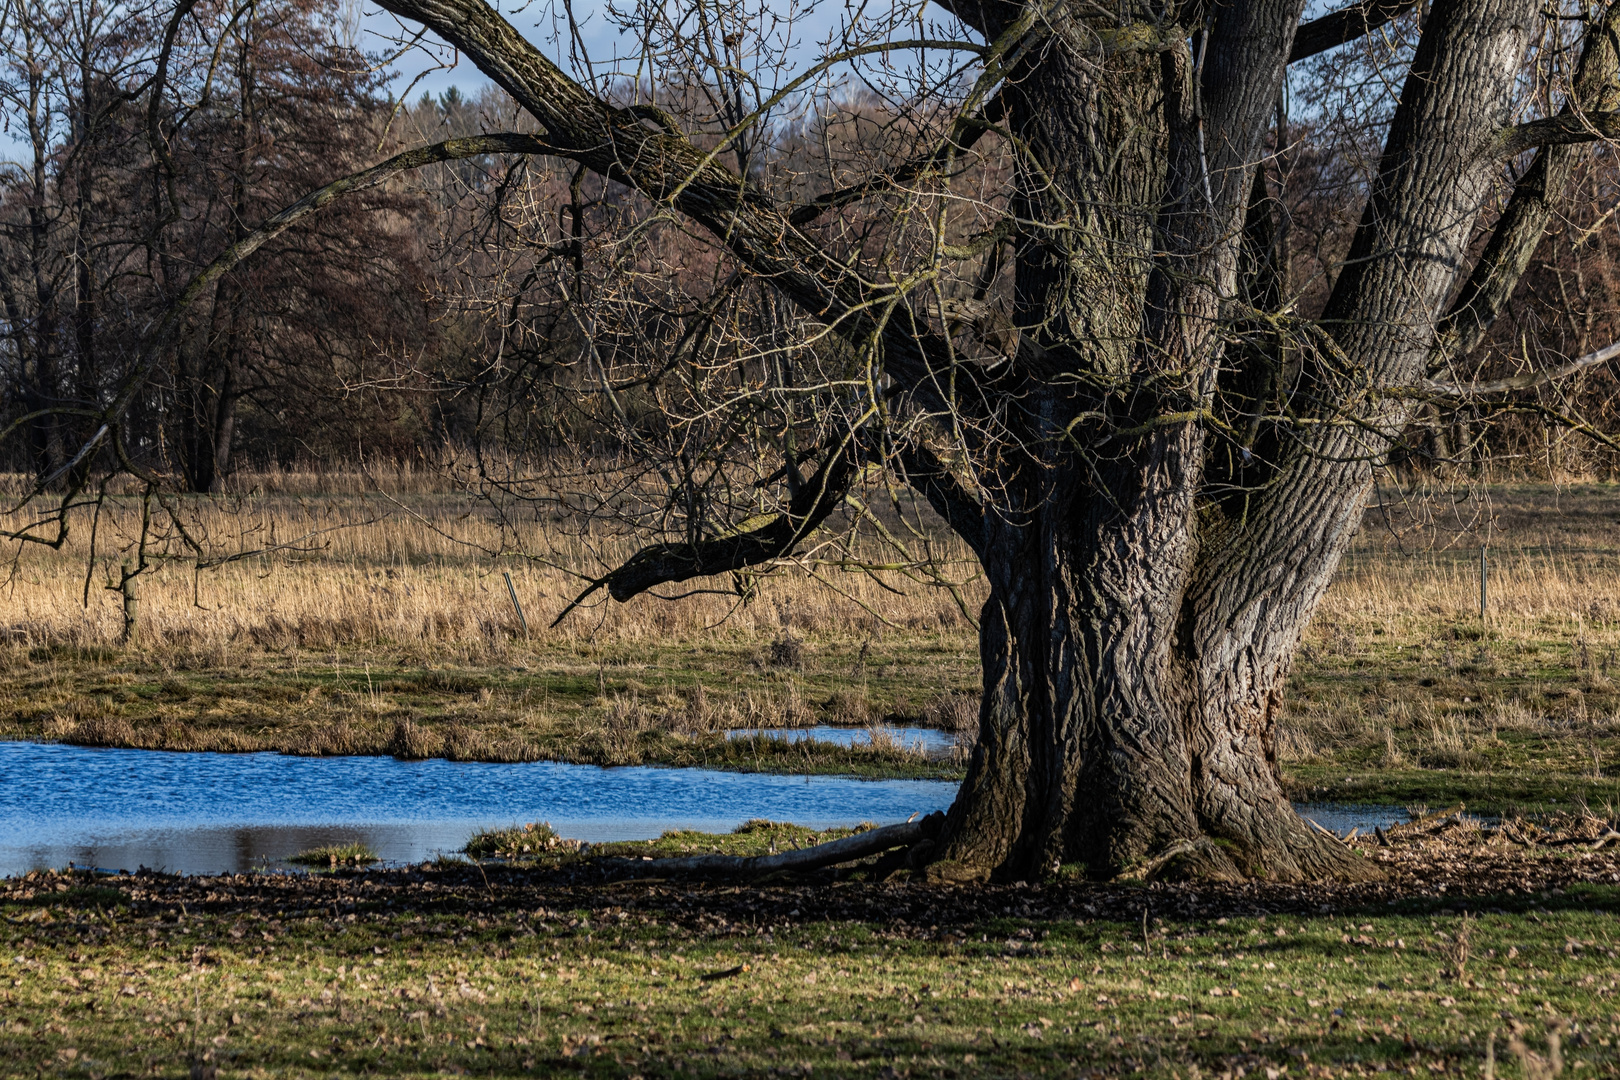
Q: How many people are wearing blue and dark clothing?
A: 0